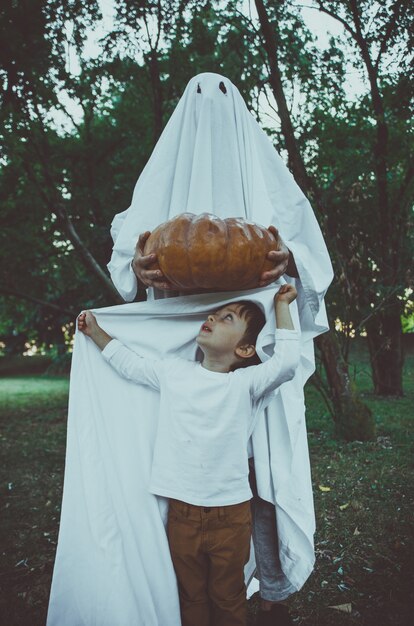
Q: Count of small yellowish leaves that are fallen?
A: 2